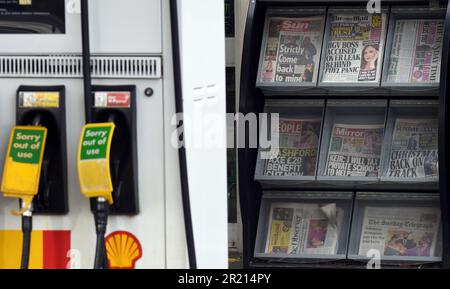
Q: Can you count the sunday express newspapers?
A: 1